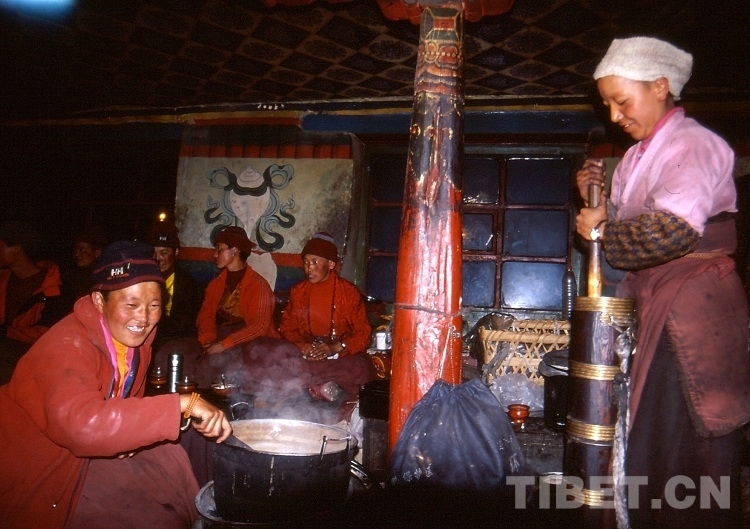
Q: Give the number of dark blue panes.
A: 9